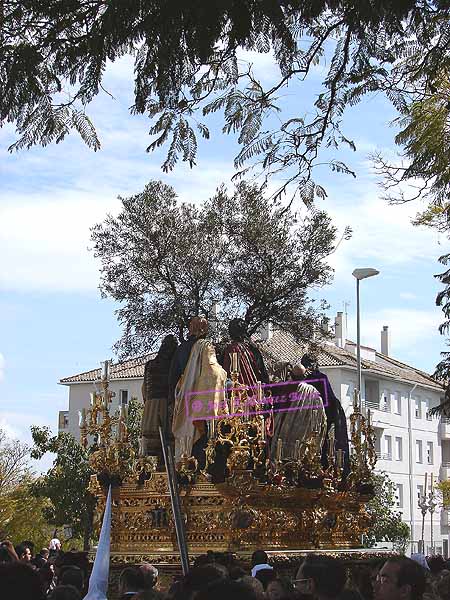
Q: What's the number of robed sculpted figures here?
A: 5